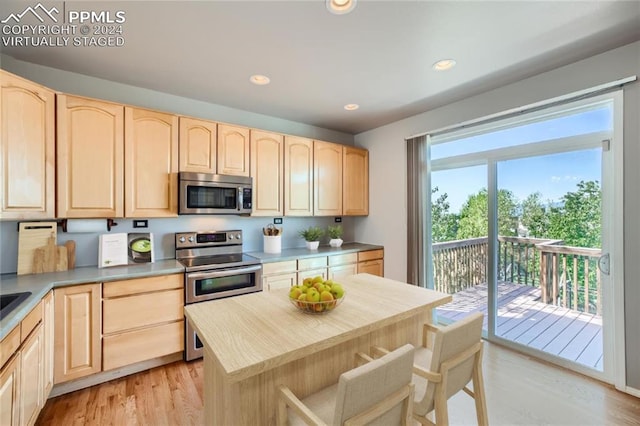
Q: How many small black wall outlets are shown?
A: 3